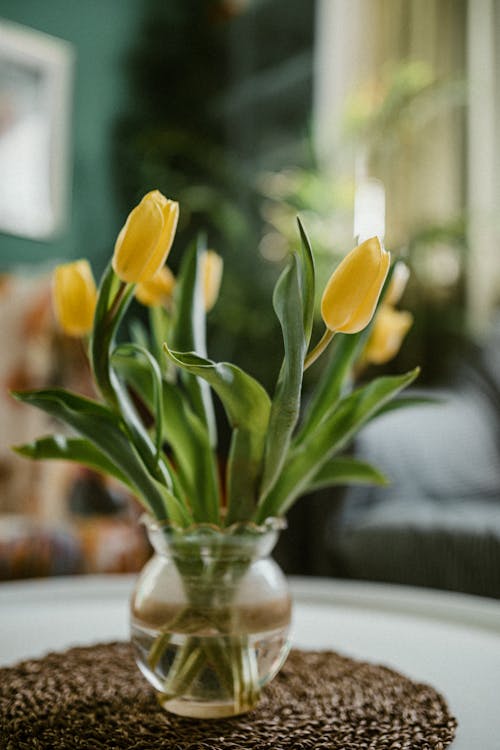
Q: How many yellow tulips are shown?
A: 7